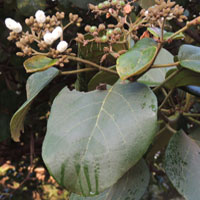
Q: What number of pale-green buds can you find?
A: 8